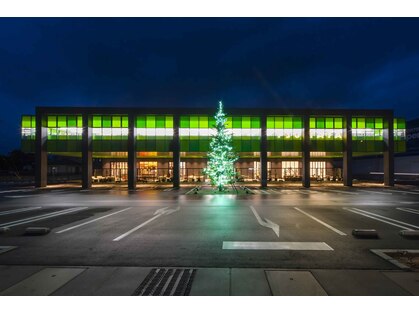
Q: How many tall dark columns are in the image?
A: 8